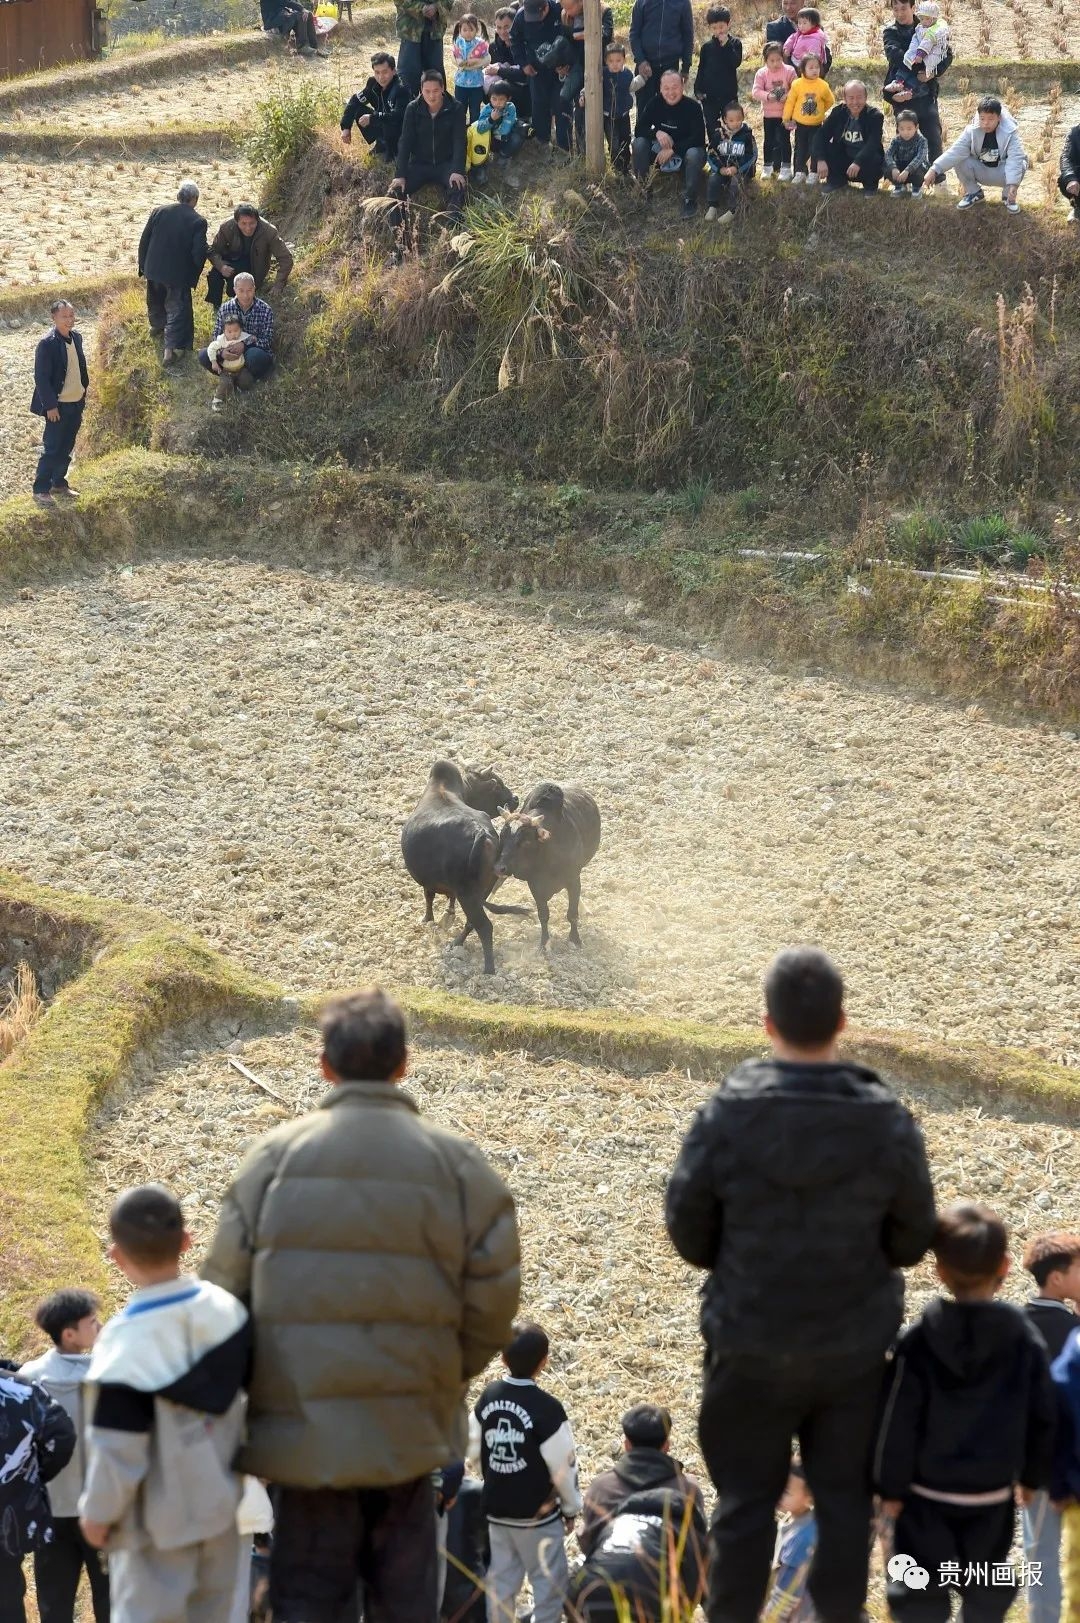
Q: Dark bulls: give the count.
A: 2